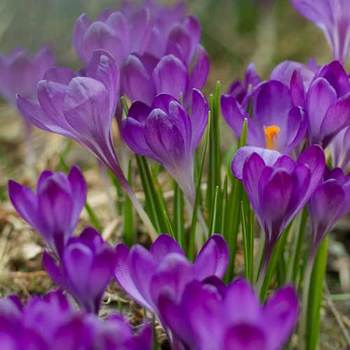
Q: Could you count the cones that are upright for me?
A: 0